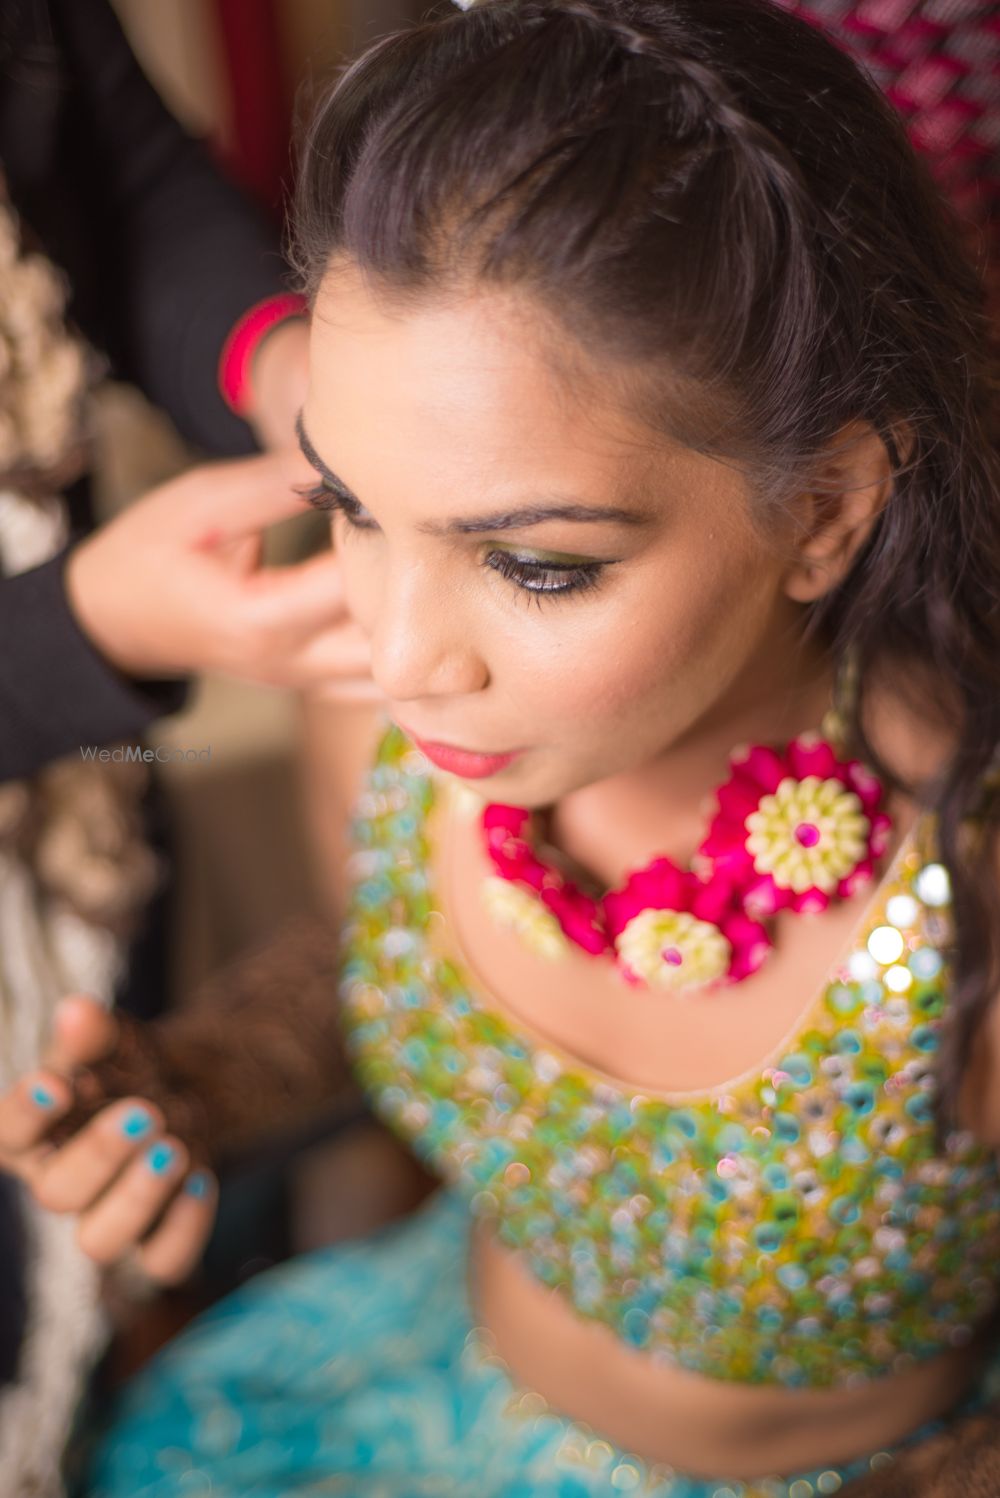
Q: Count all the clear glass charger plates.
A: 0